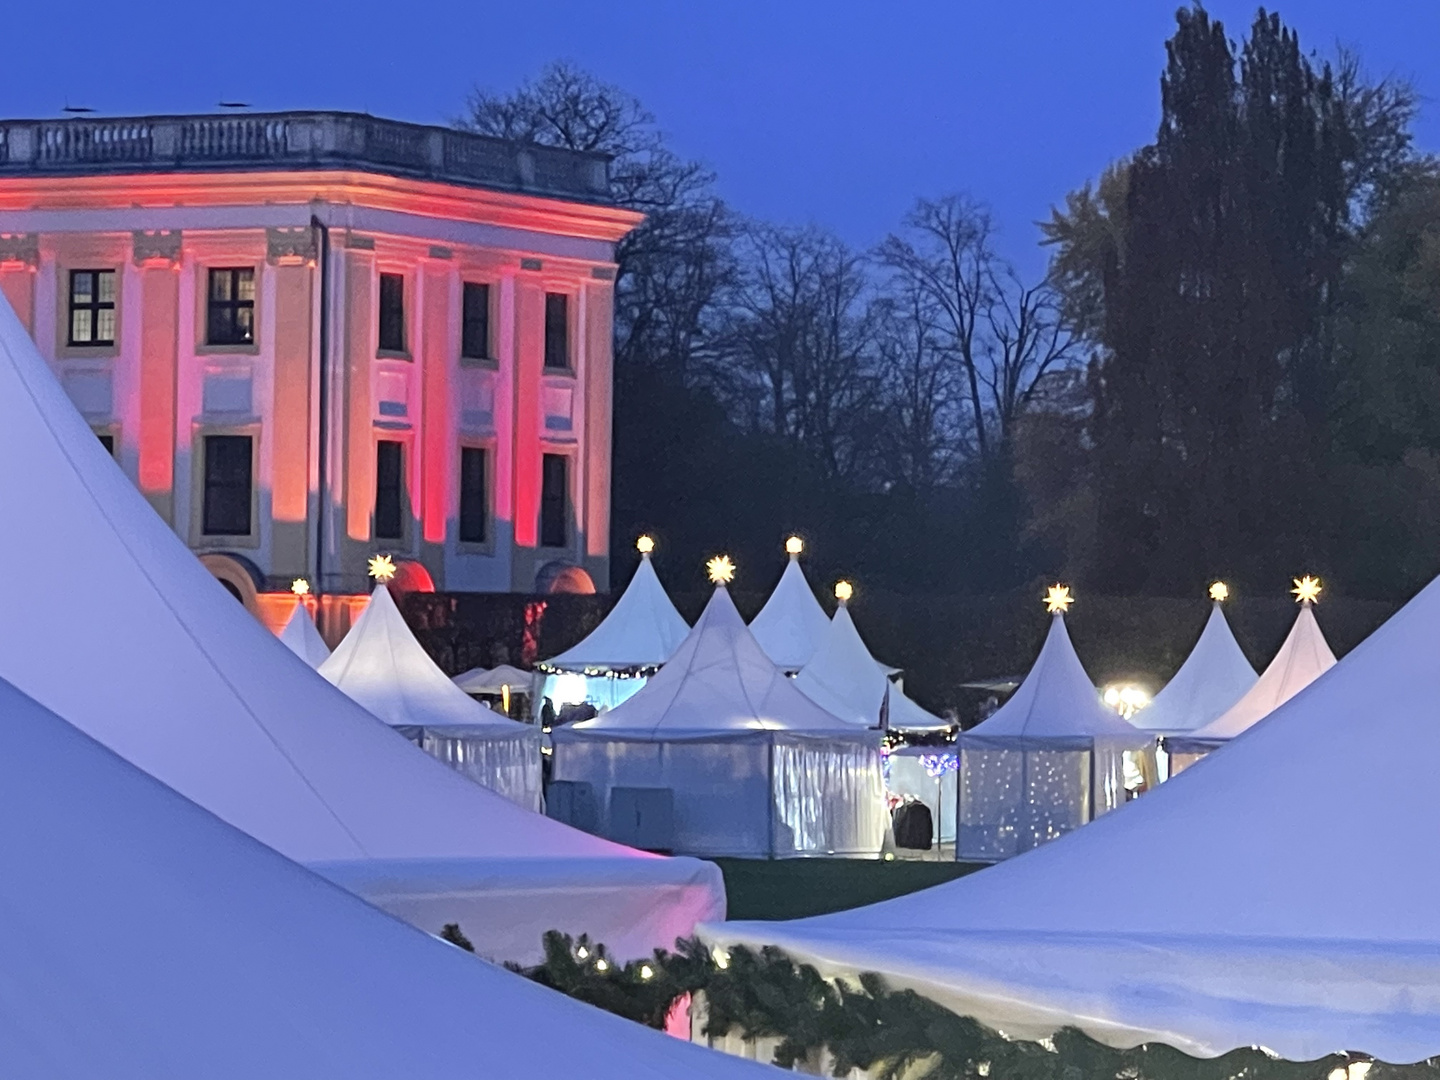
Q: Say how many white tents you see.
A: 12